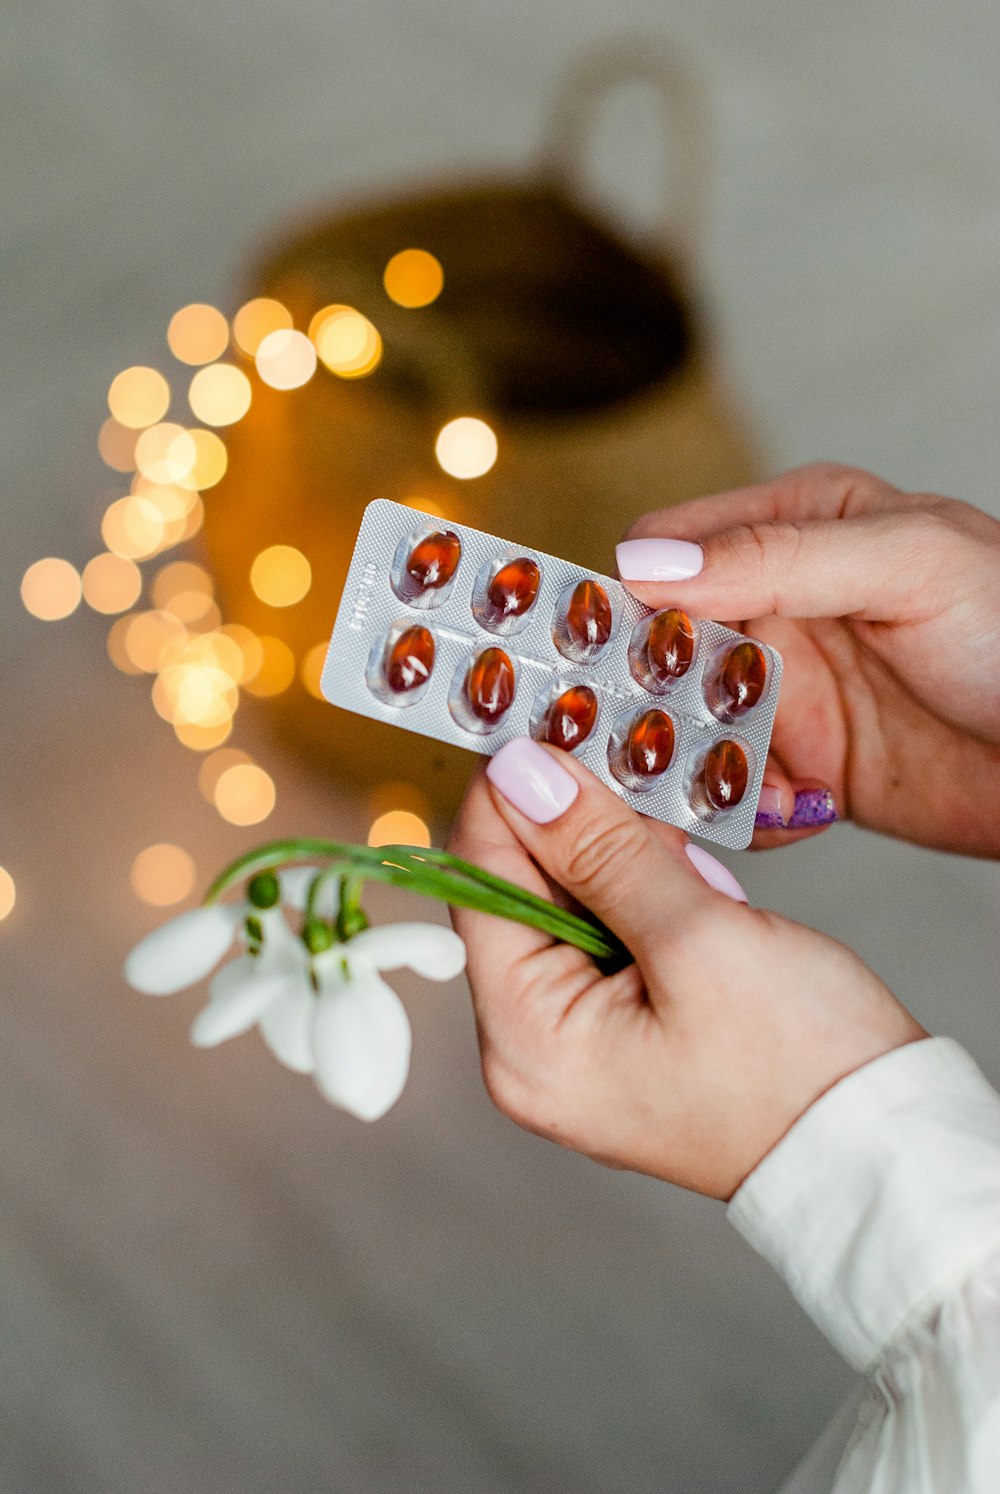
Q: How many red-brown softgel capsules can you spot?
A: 10